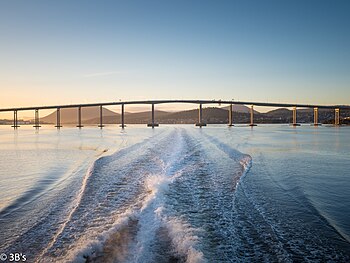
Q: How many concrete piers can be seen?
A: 13